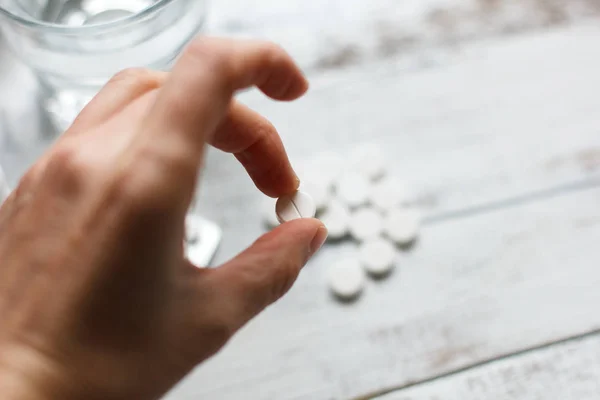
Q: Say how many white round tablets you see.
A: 12